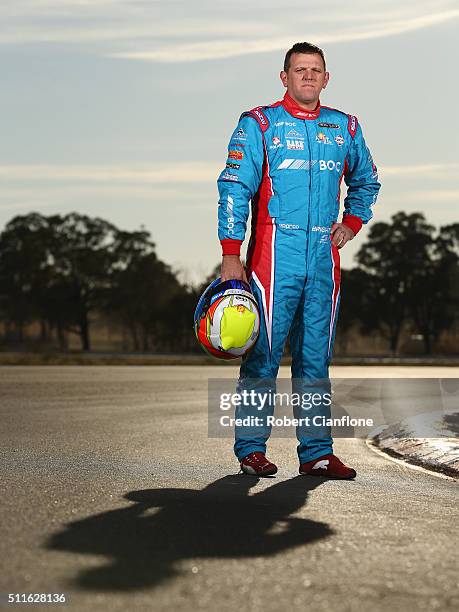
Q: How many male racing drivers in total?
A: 1